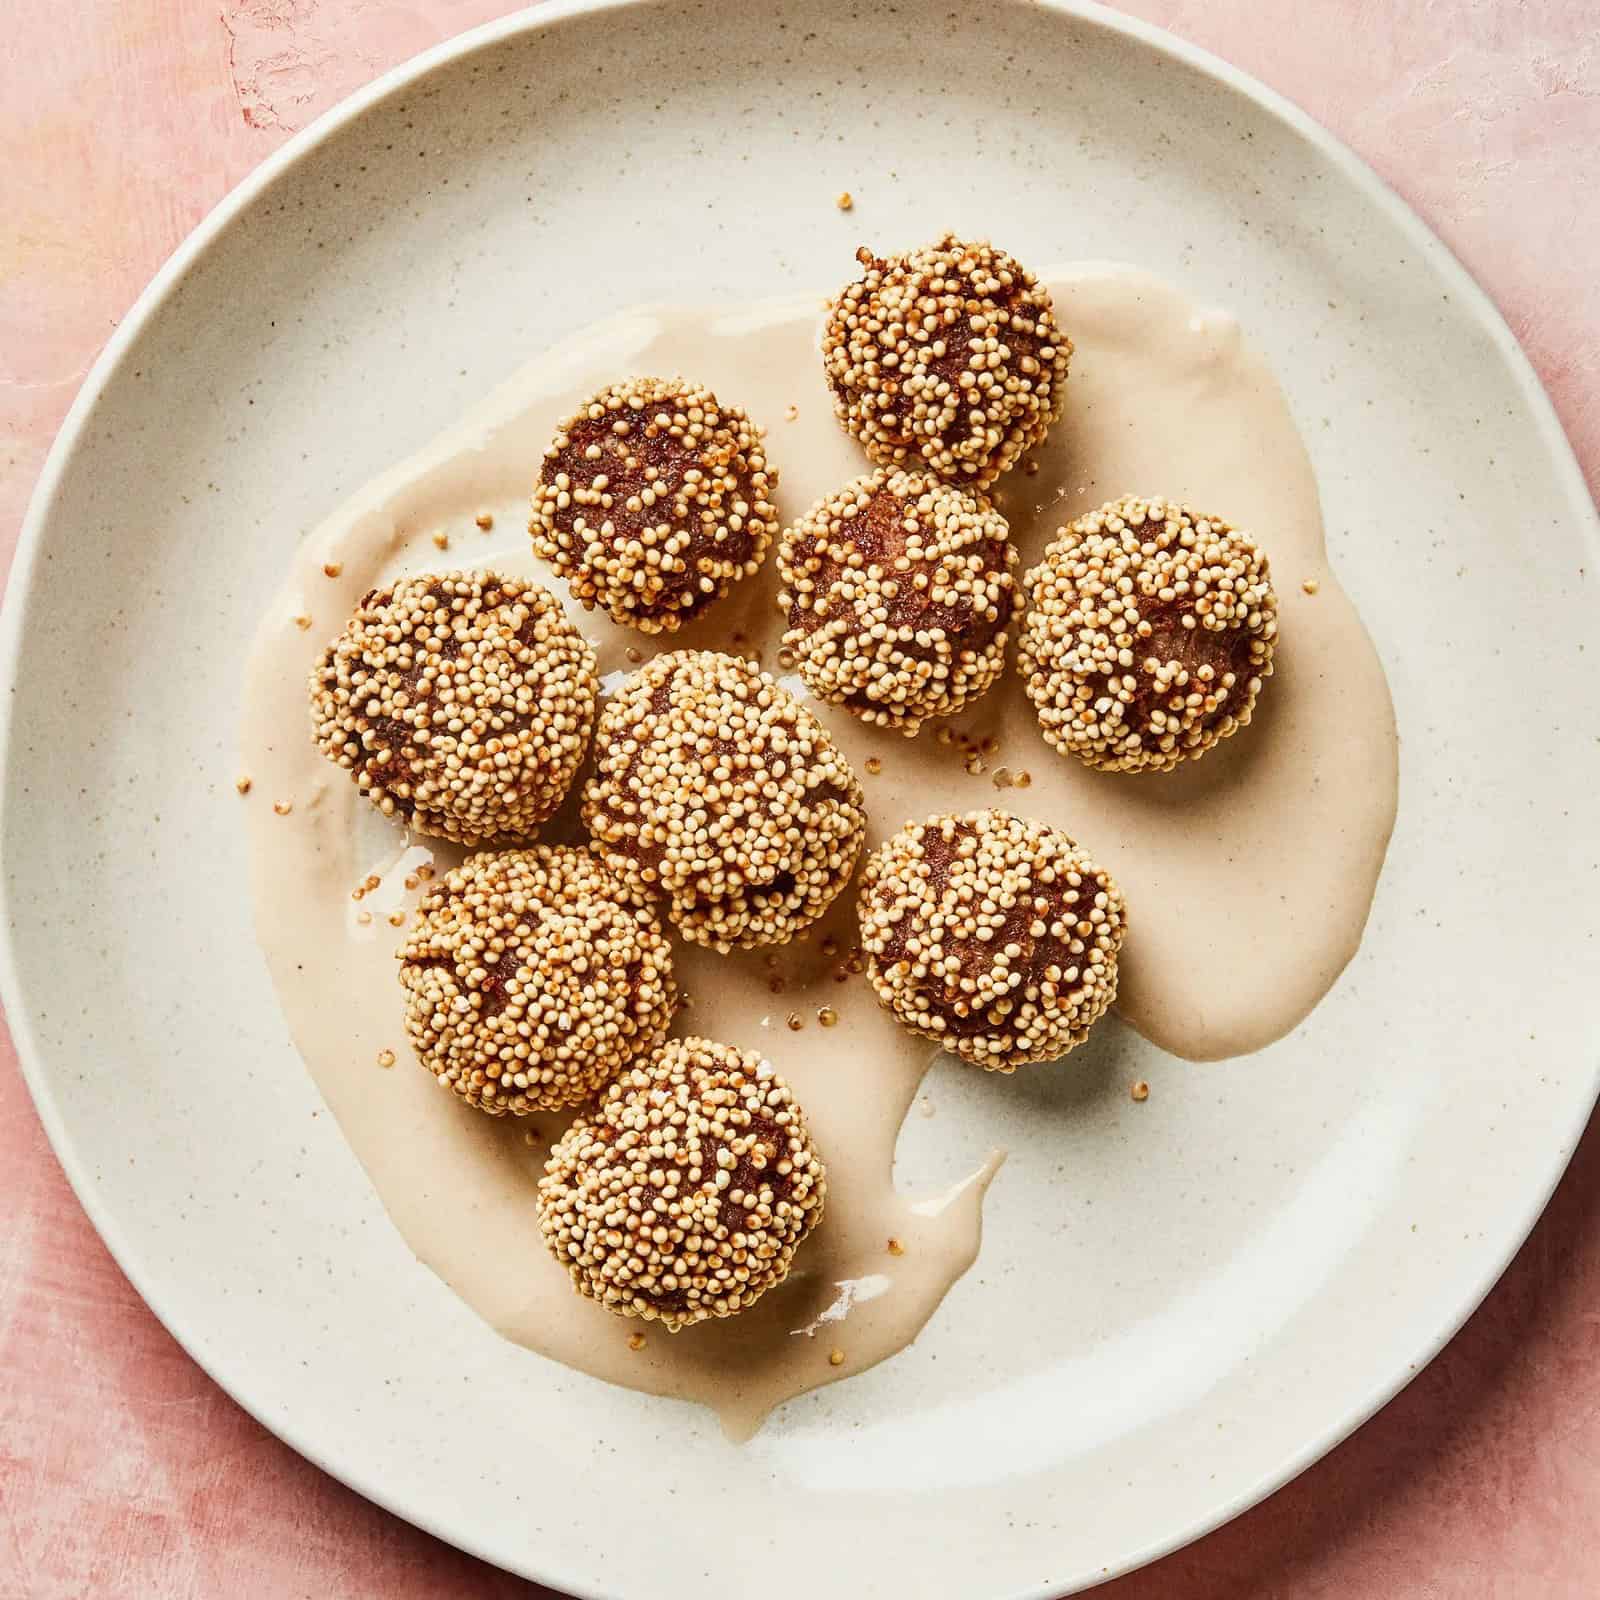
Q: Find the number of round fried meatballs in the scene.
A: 9